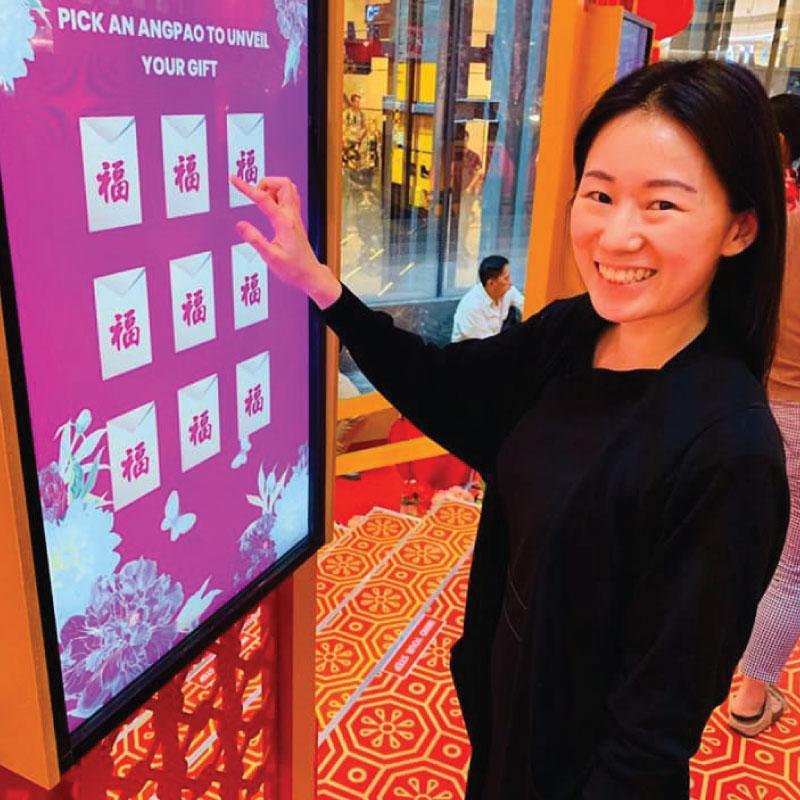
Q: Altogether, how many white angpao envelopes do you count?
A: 9